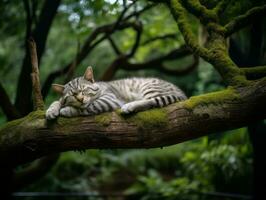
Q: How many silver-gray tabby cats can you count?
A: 1